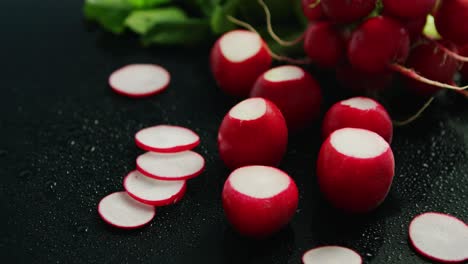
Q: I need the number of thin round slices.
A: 7